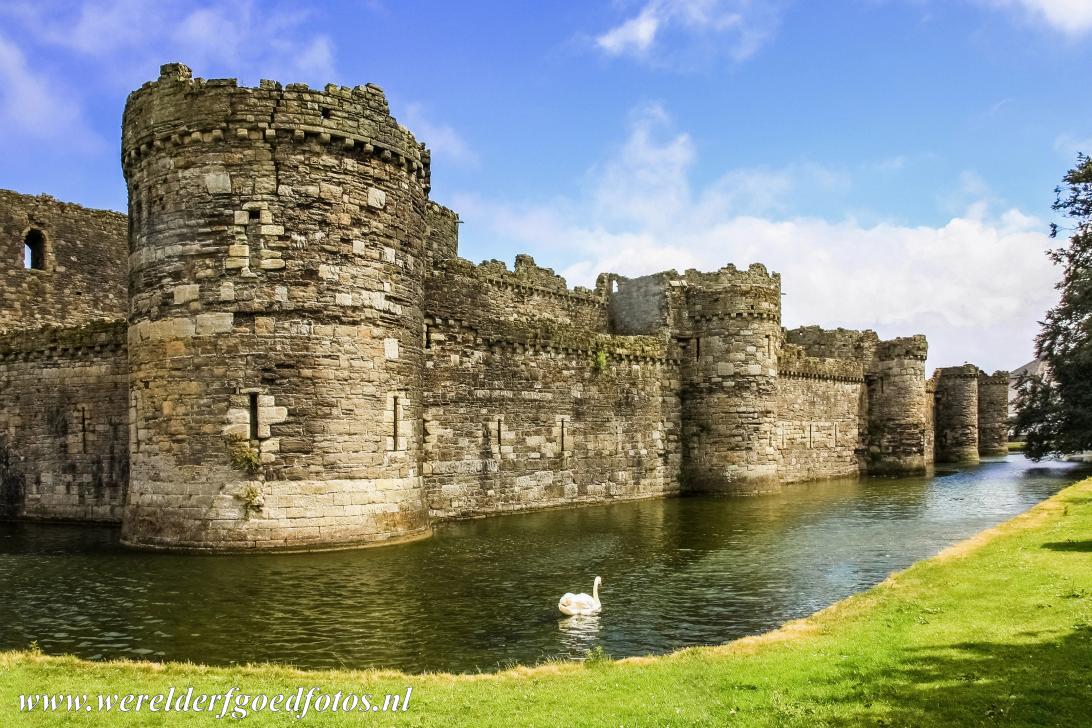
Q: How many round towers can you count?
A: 5